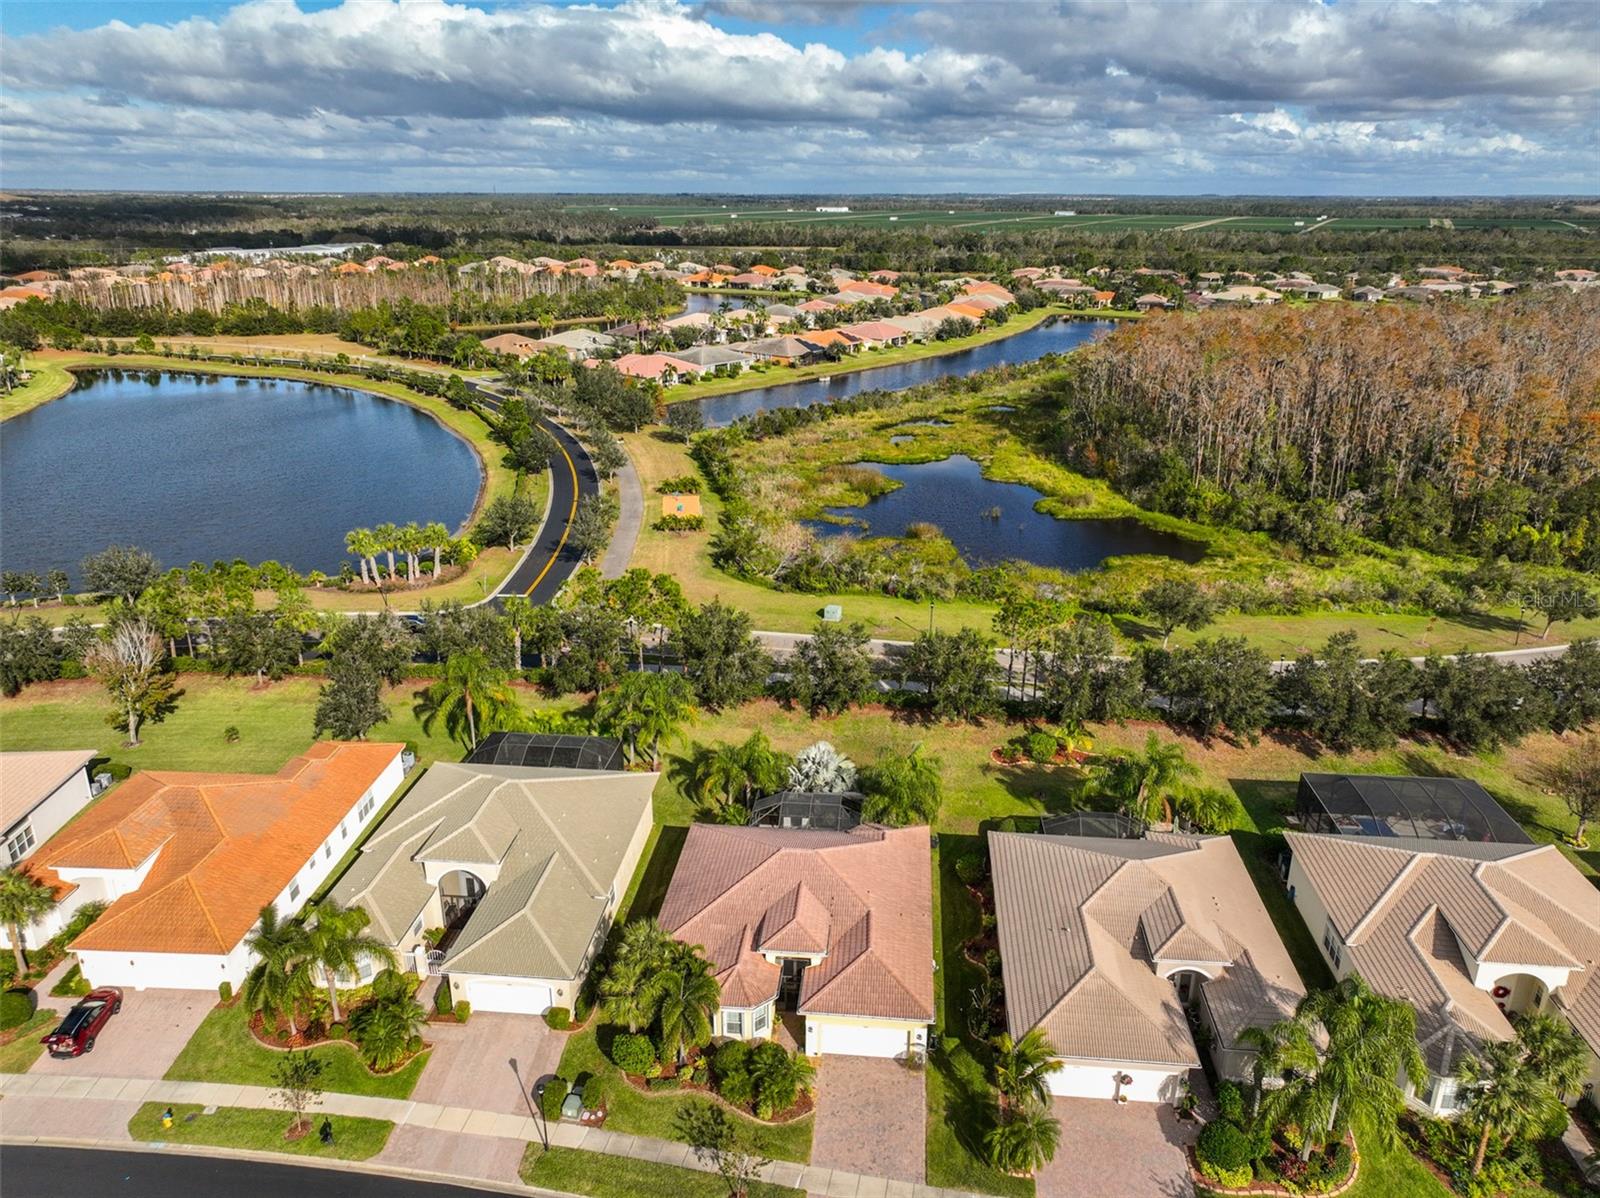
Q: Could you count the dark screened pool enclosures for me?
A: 4